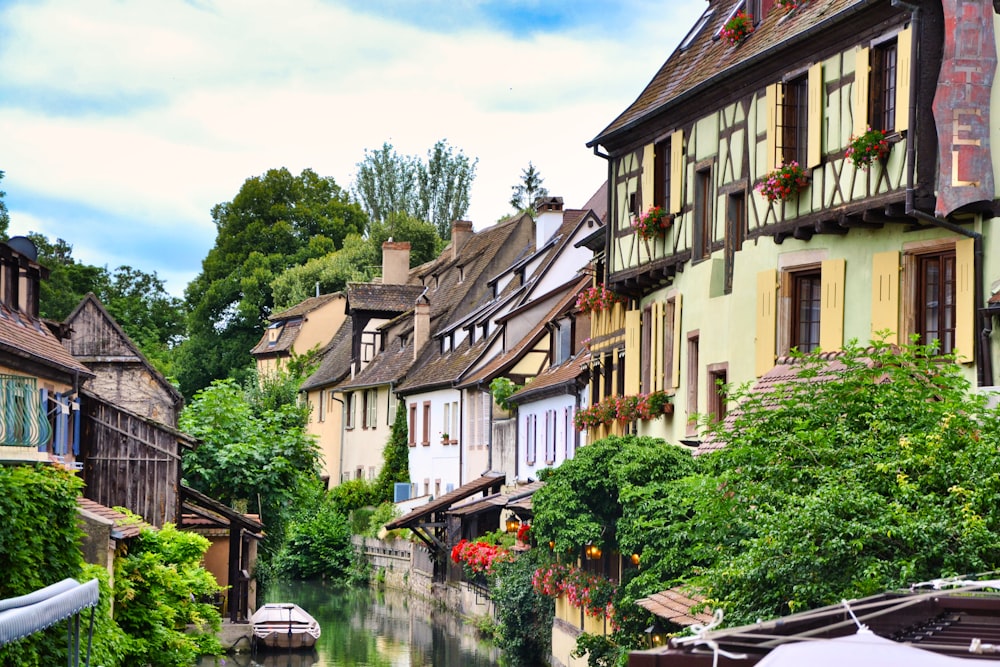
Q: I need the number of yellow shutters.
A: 14